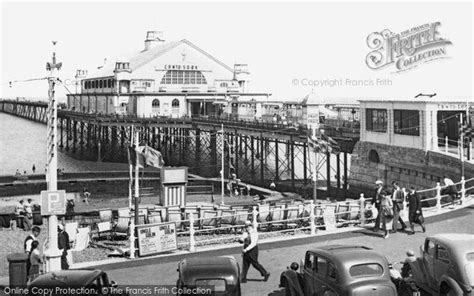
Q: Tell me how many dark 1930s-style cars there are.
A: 4